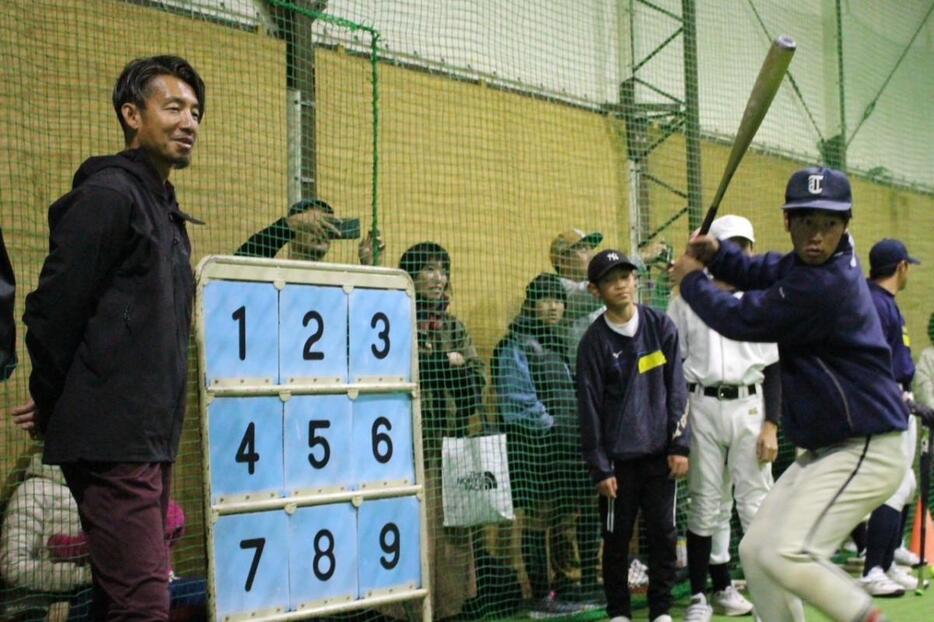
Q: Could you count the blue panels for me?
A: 9